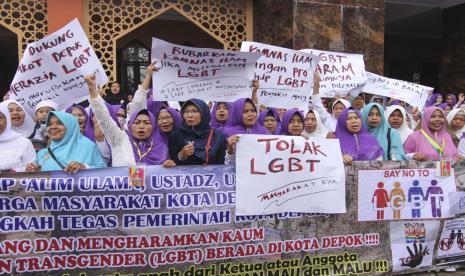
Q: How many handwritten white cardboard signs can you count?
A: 6